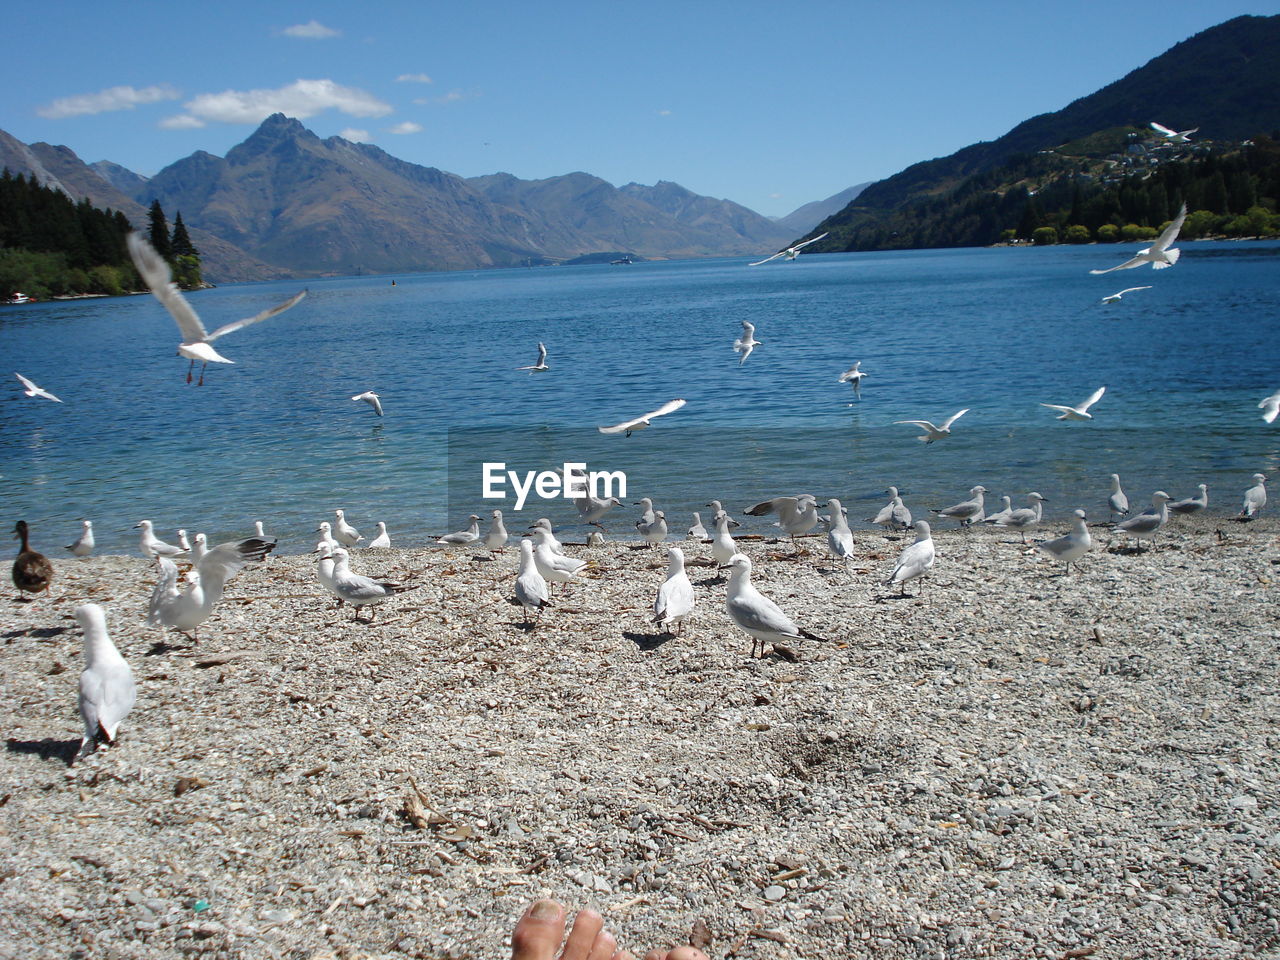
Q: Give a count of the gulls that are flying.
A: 14